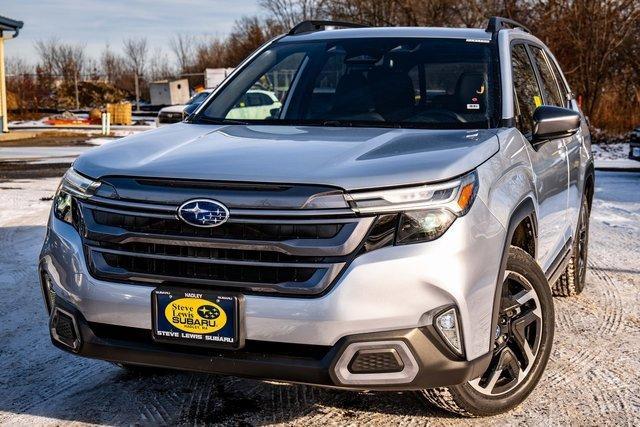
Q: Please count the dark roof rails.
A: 2